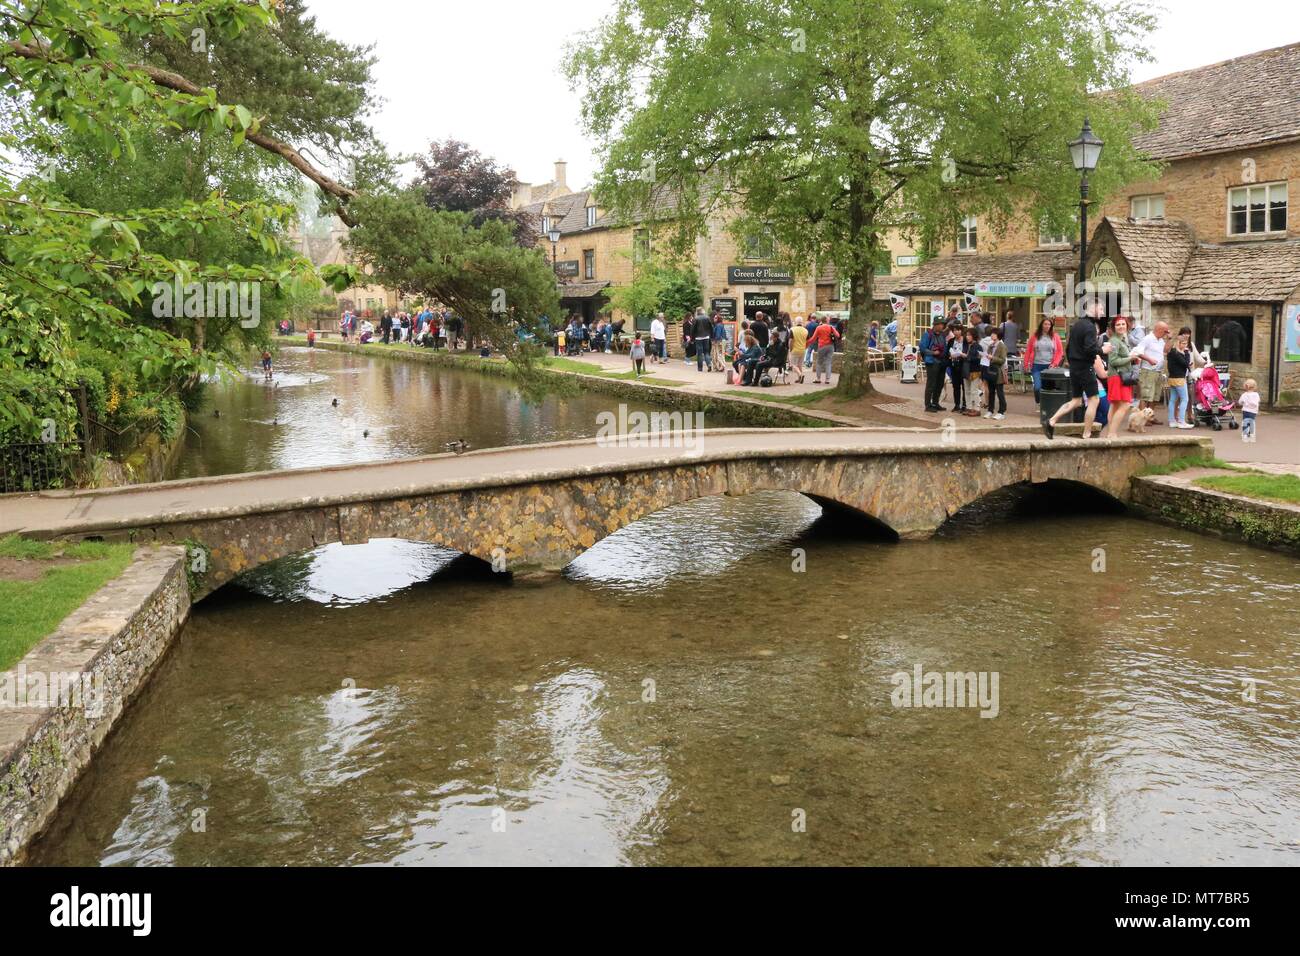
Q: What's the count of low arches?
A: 3